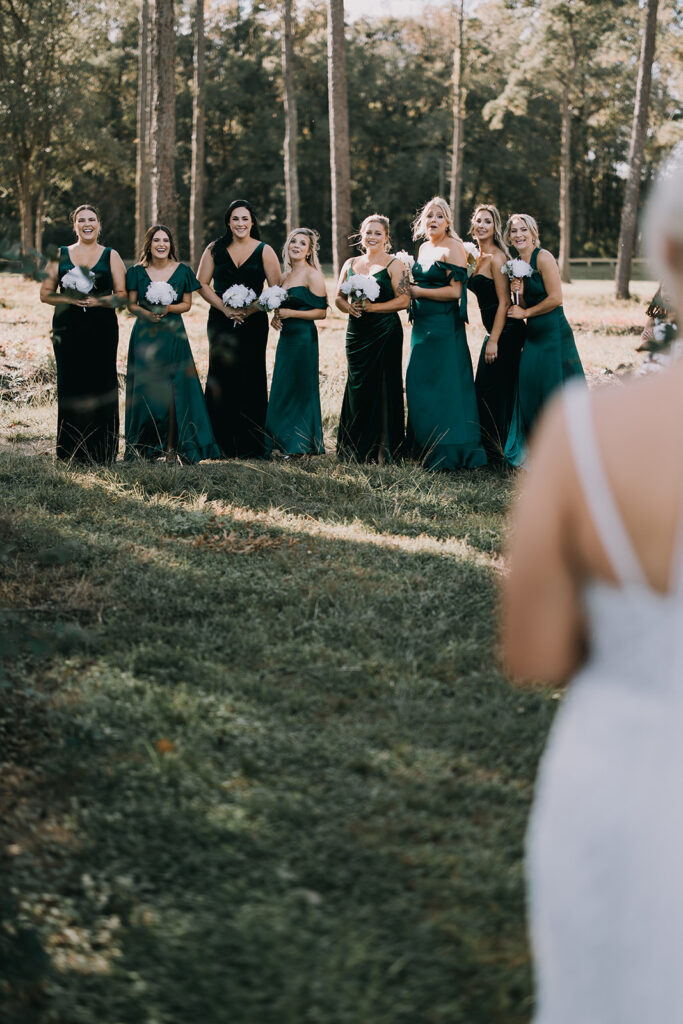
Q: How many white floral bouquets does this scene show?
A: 8